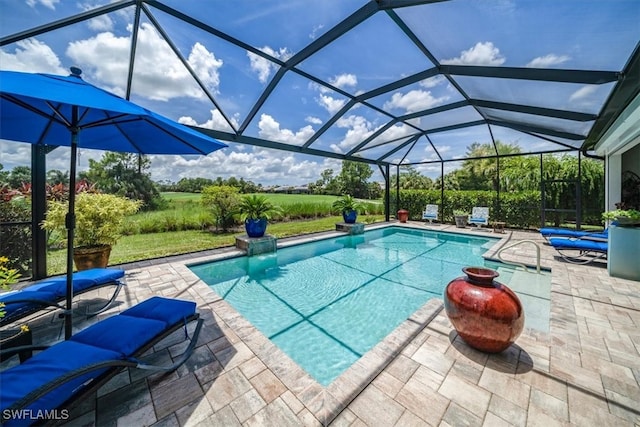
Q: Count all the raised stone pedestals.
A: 2